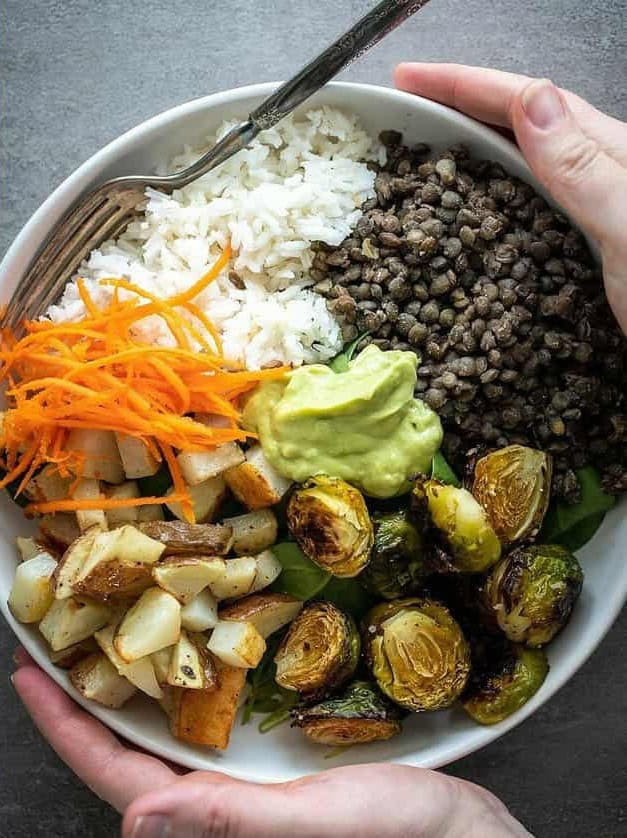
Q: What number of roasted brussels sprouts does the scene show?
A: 9